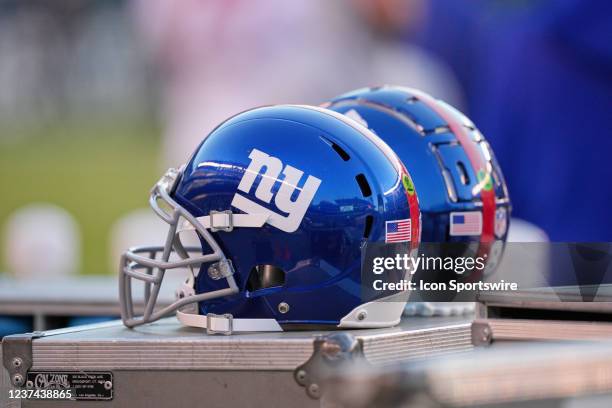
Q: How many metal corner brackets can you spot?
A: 3